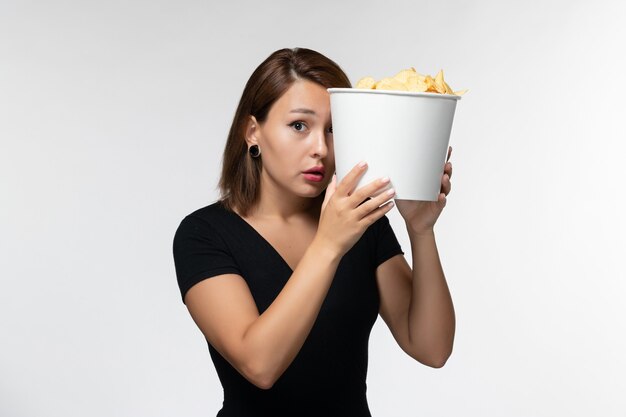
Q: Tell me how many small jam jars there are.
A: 0